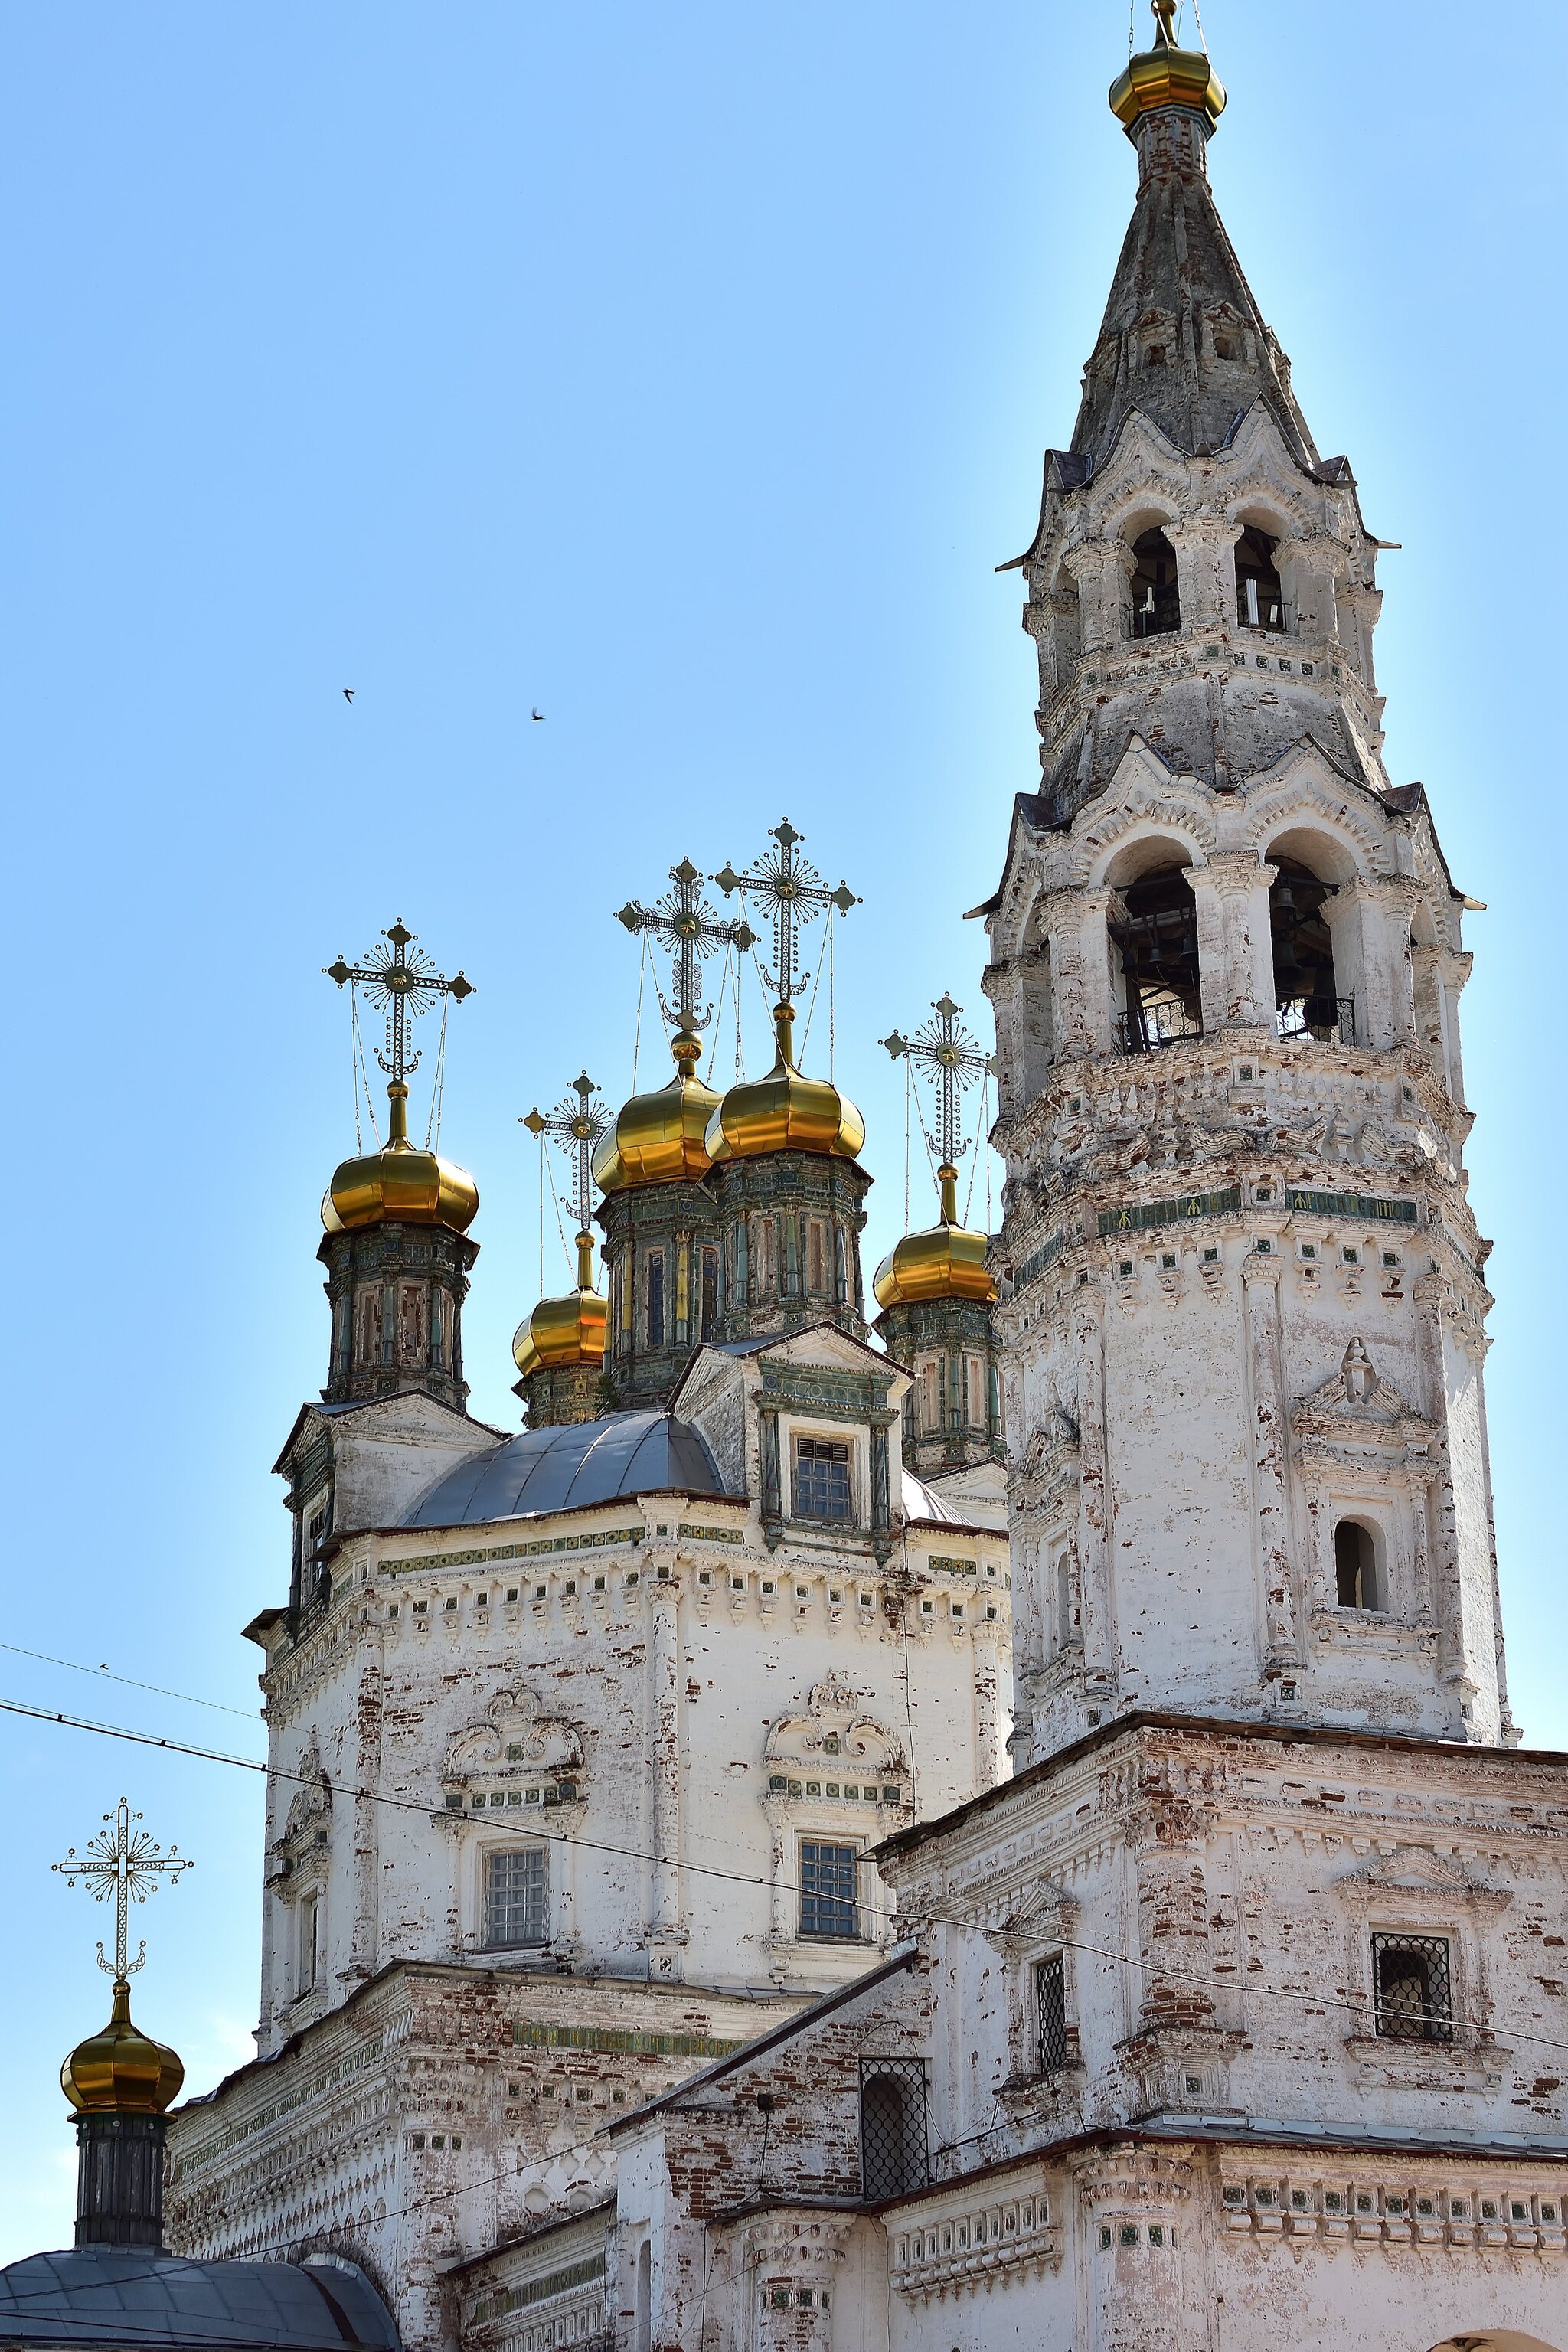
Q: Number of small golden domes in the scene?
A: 7